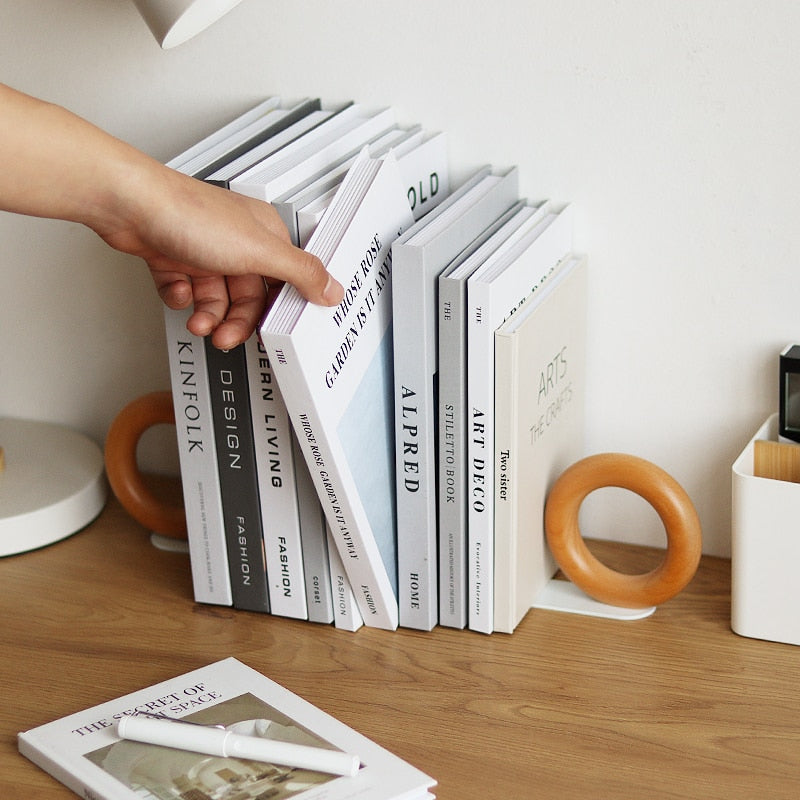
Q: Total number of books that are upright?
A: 10